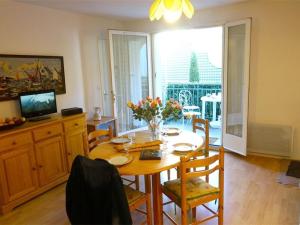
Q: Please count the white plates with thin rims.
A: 4